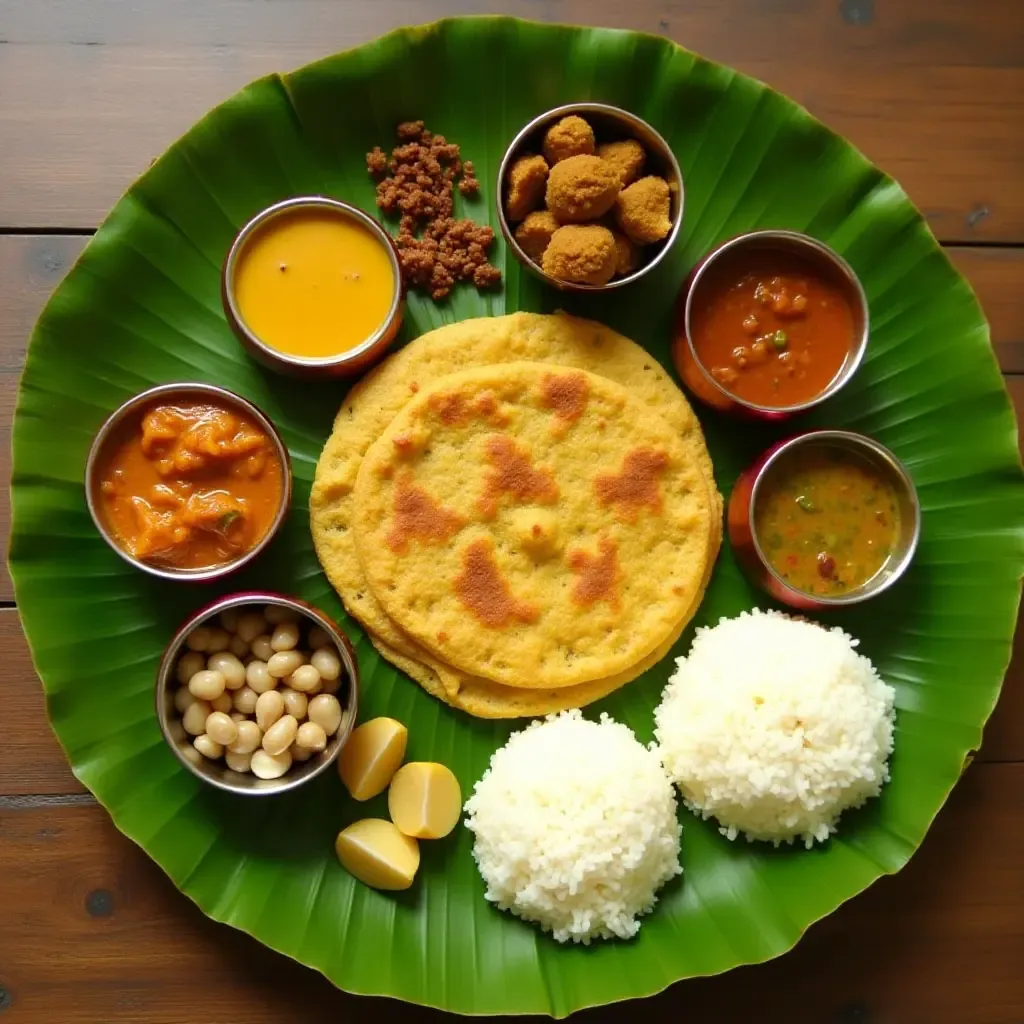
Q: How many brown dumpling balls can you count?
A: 8